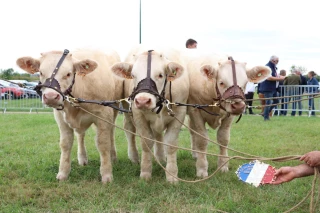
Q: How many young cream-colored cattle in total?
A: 3